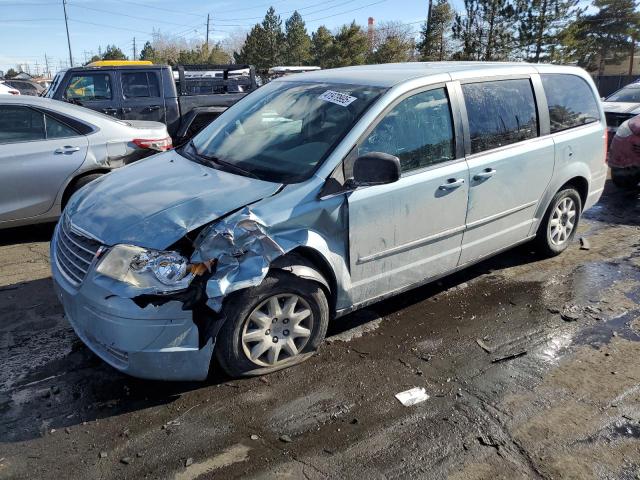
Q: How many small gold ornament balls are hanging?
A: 0